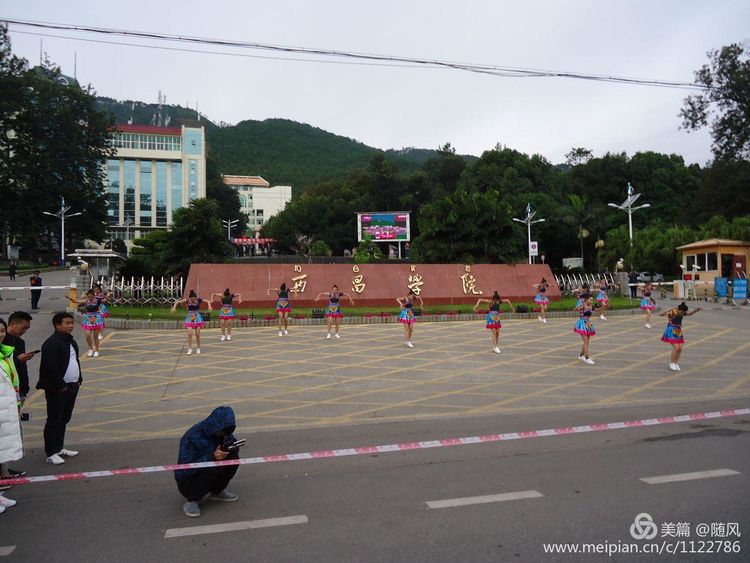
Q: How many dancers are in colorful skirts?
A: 14